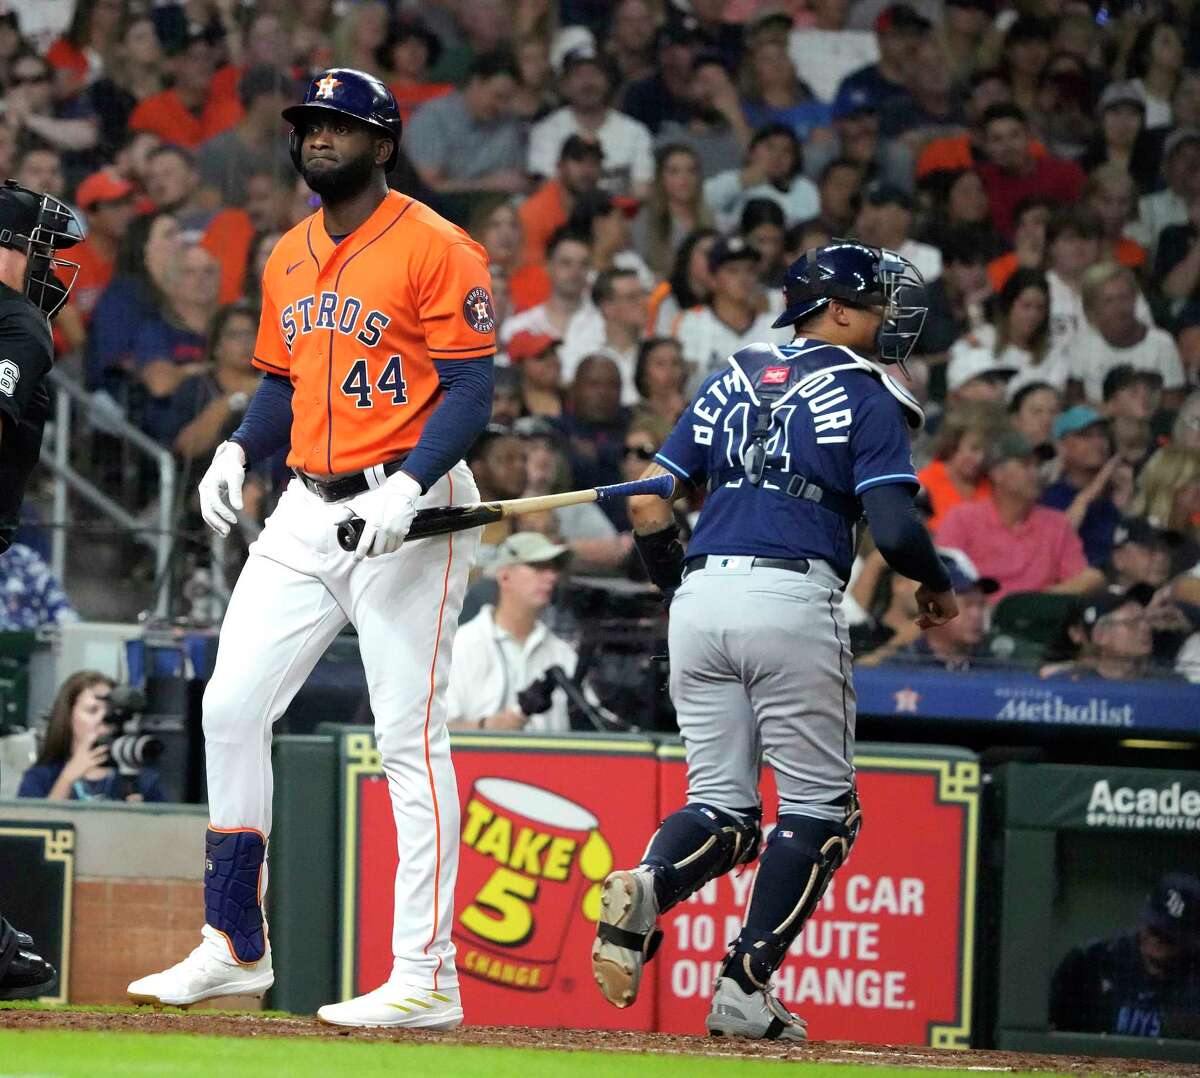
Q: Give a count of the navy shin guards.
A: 3